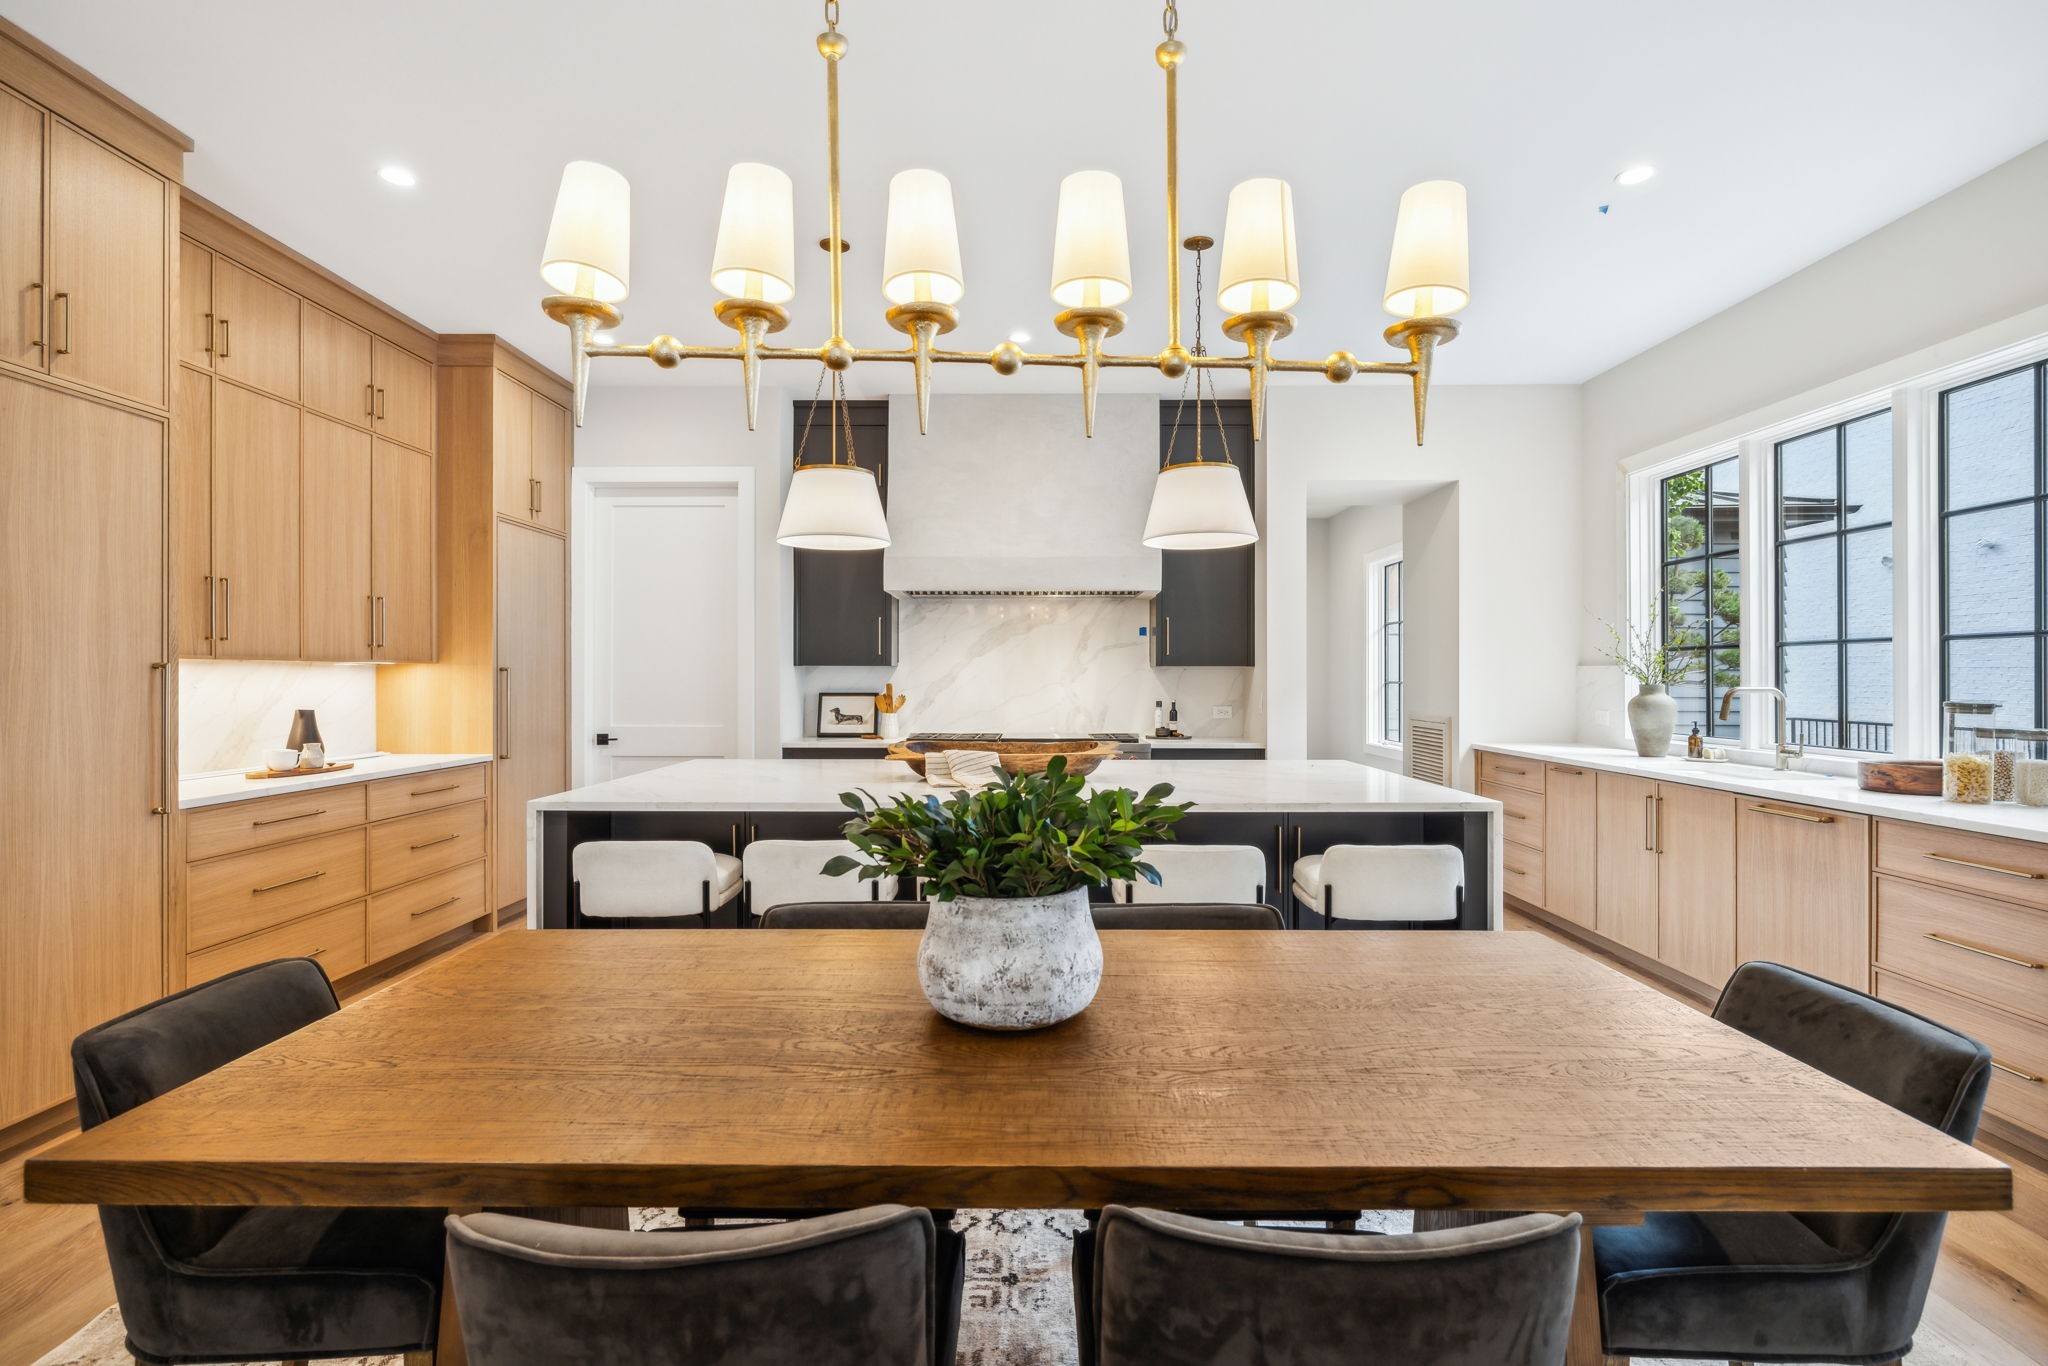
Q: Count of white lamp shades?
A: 8